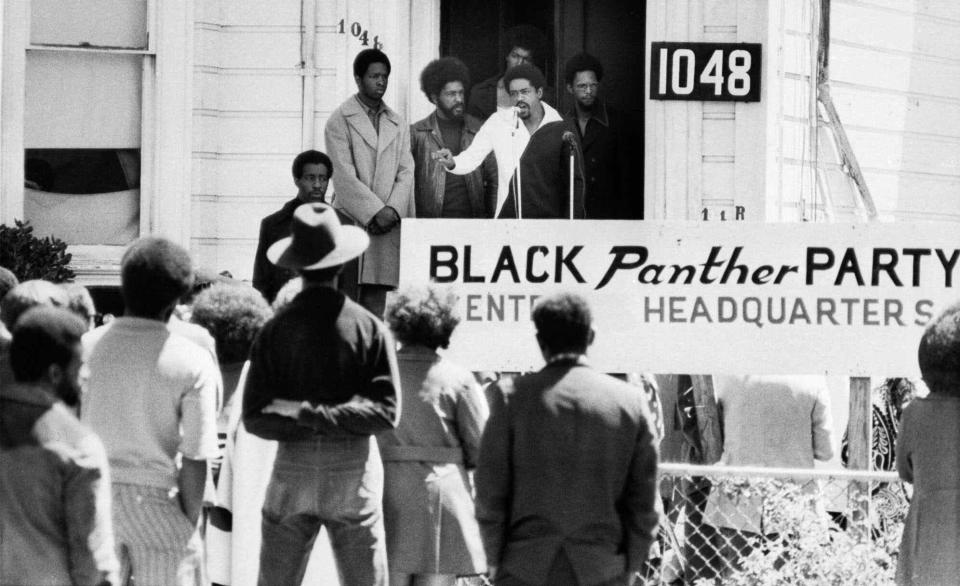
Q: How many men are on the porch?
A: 6